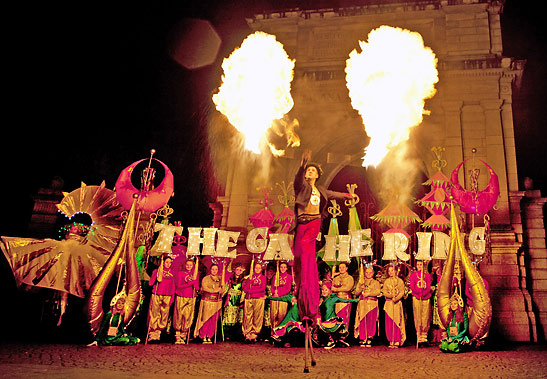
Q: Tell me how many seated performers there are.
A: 2